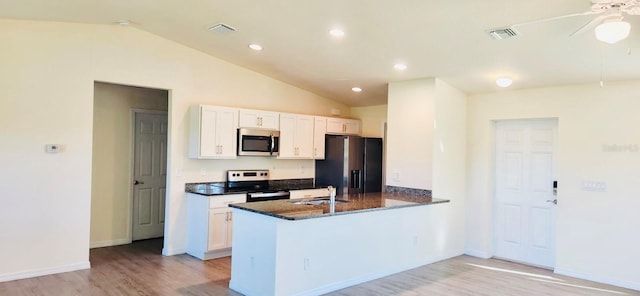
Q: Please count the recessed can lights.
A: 4